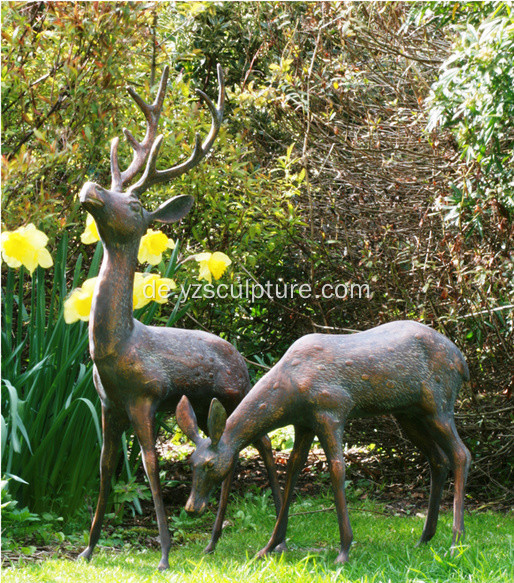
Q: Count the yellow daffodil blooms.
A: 6